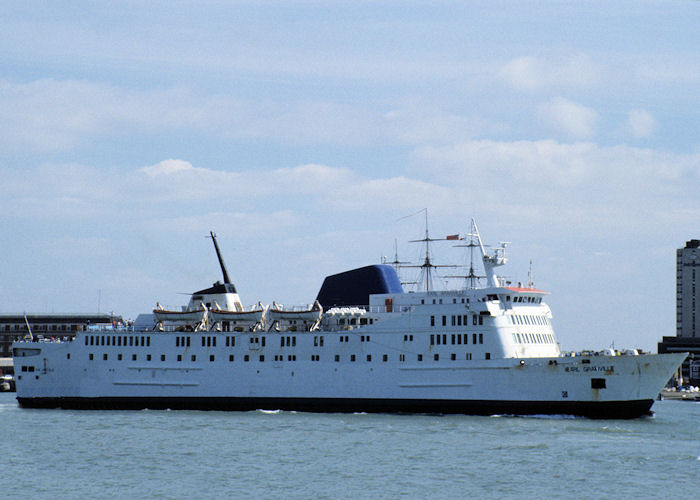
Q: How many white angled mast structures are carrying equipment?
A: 1